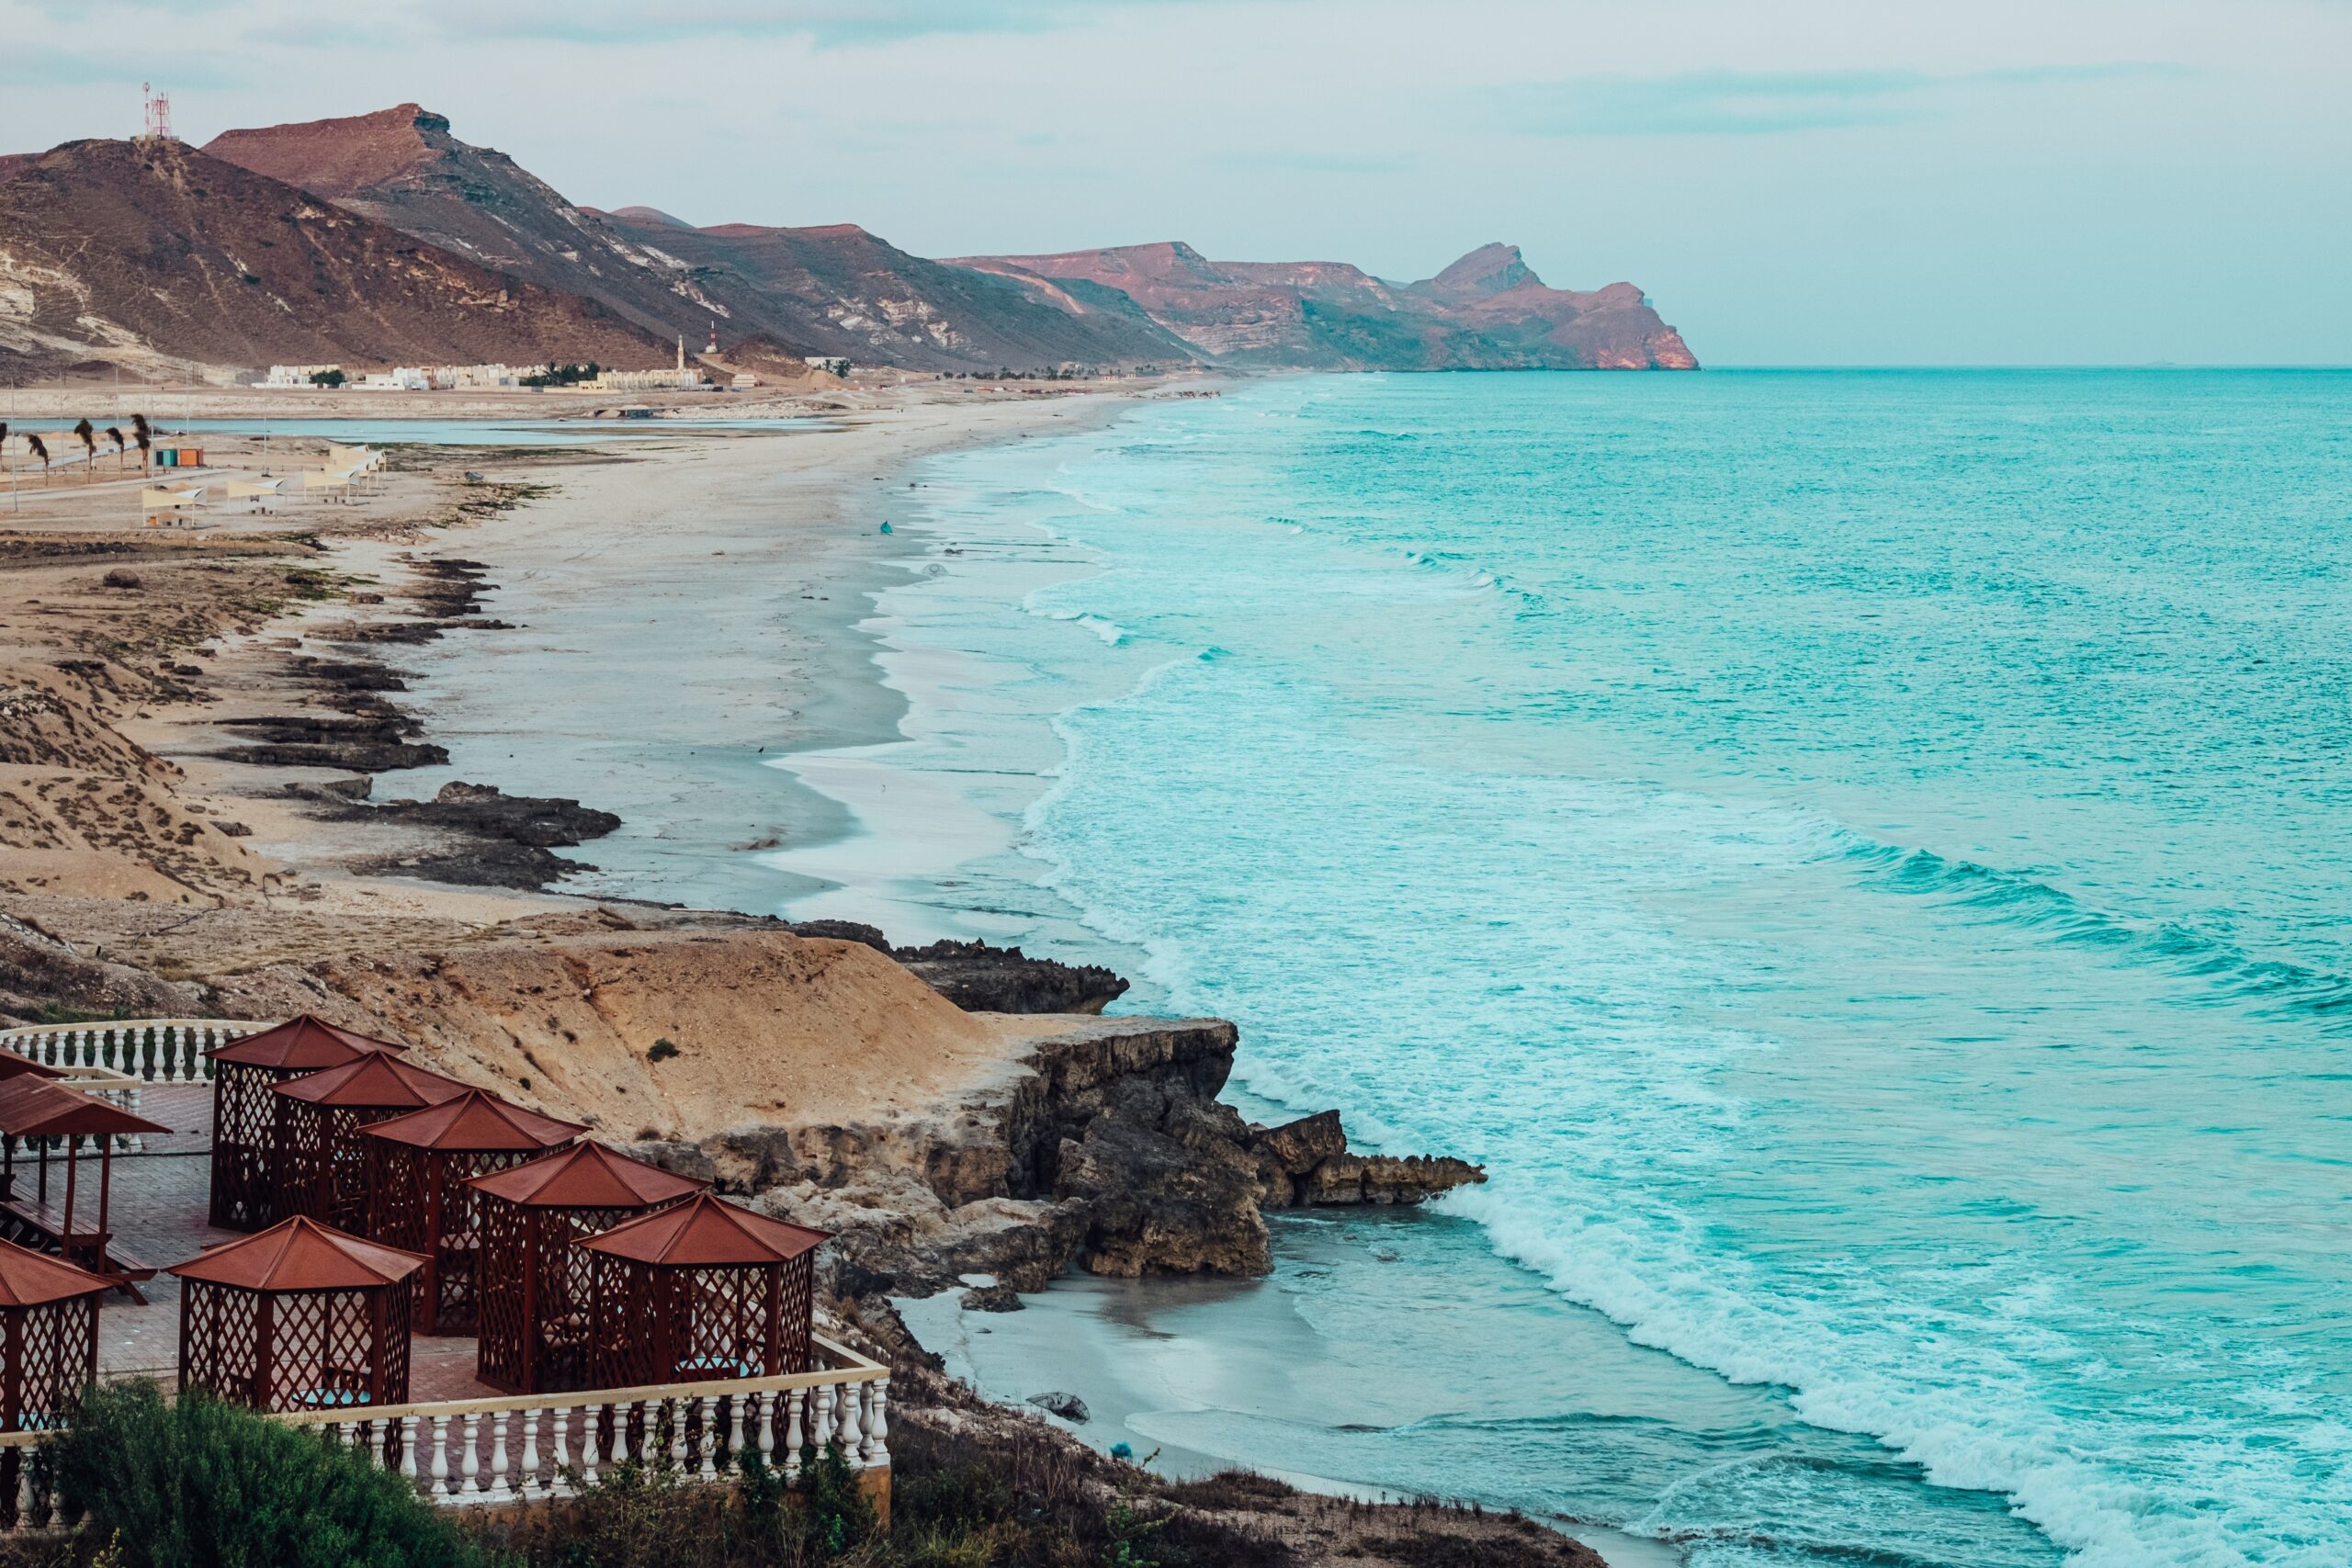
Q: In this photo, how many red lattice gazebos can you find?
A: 7